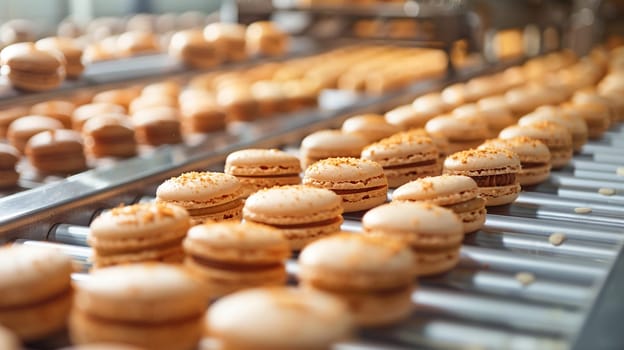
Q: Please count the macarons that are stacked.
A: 0